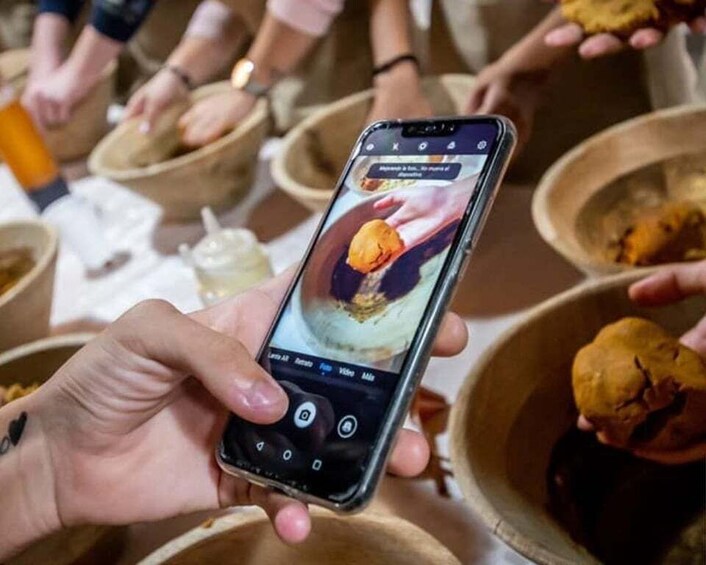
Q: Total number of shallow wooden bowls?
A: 8